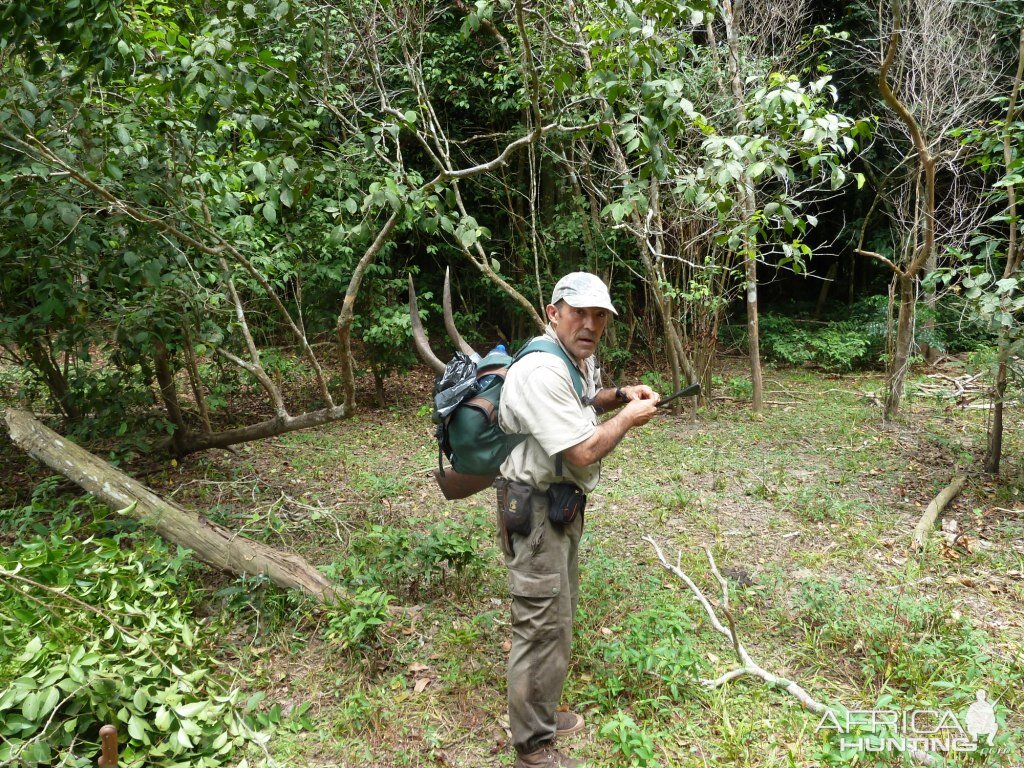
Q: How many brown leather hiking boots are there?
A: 2